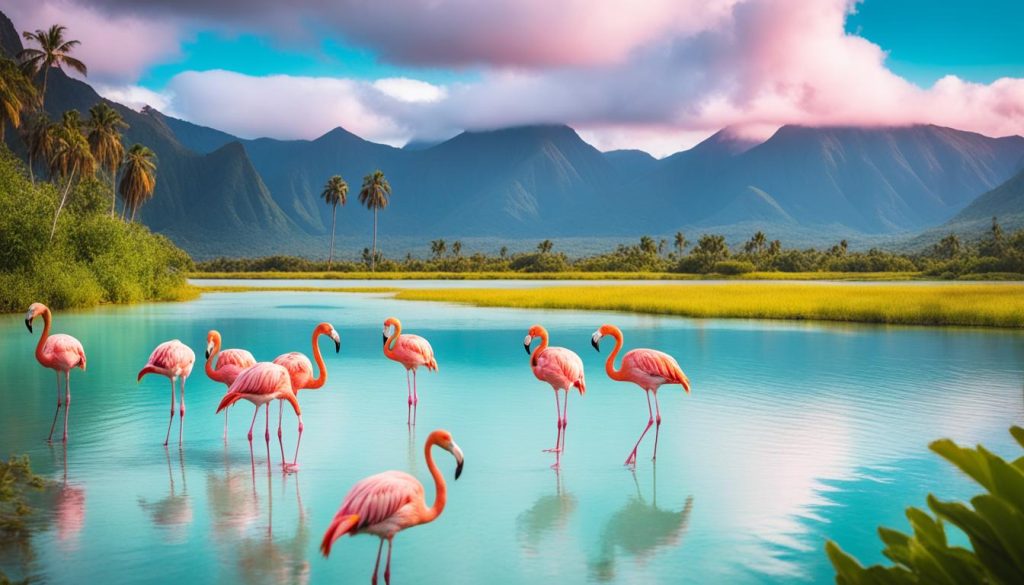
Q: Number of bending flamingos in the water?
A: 2